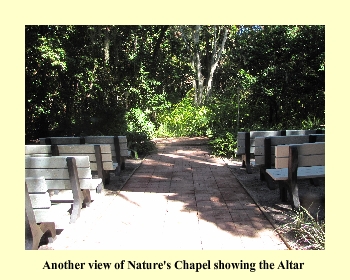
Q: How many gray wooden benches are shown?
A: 7